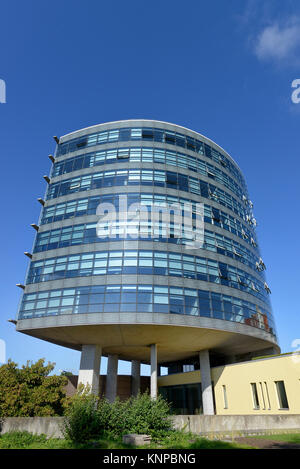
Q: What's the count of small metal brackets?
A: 8